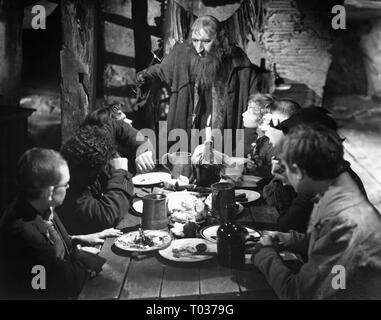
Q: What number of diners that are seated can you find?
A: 7